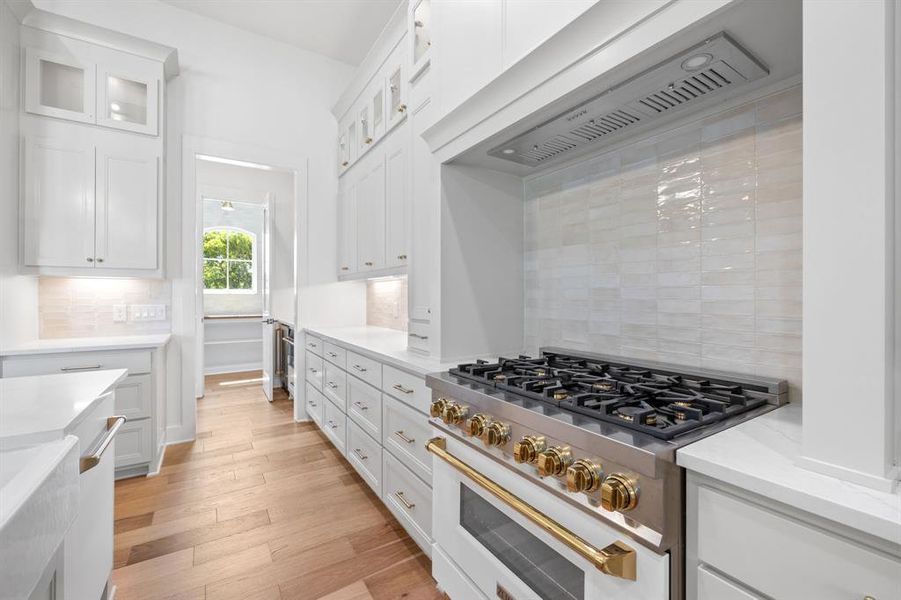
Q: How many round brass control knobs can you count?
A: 8